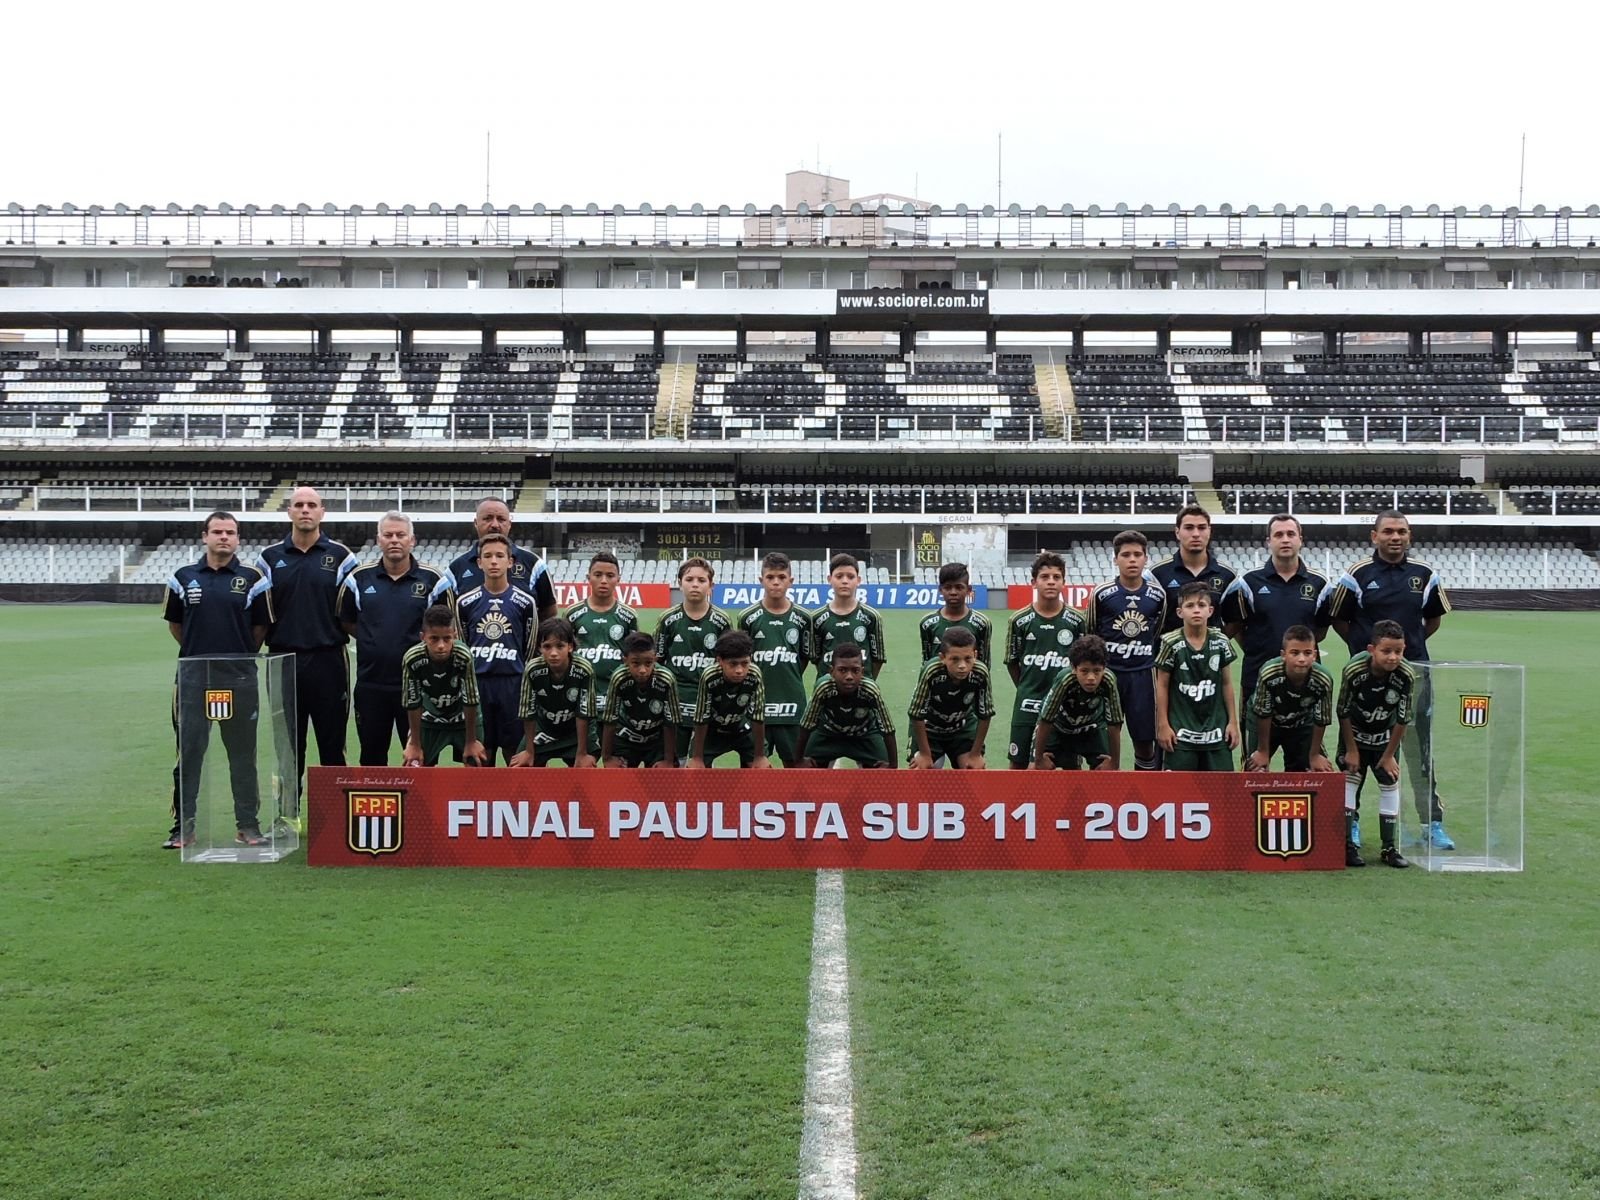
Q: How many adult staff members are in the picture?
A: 7